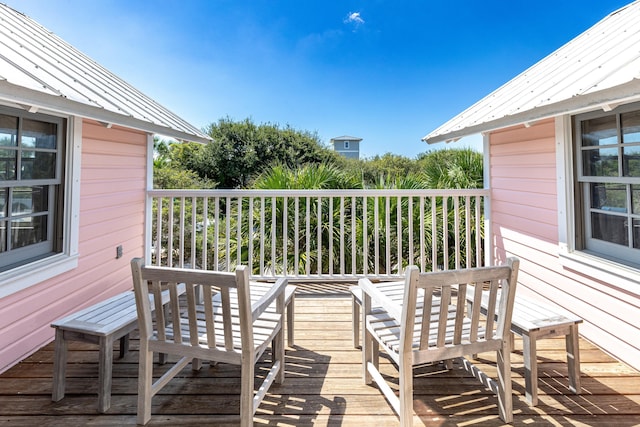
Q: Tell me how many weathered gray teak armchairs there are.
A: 2